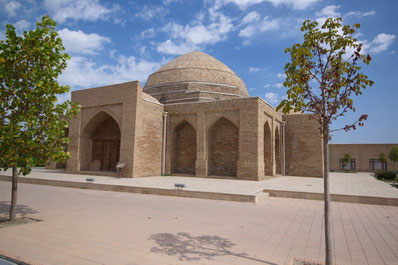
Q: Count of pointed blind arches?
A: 4